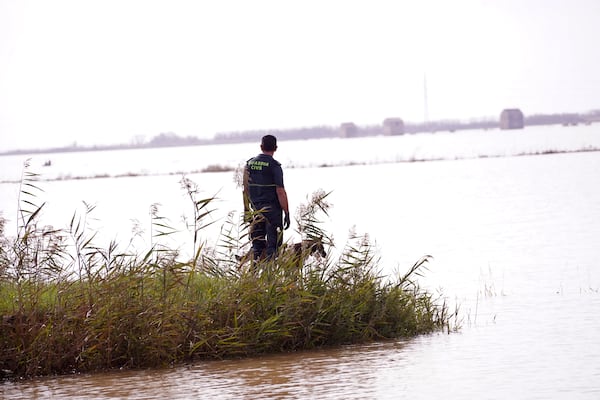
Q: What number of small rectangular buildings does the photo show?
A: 3